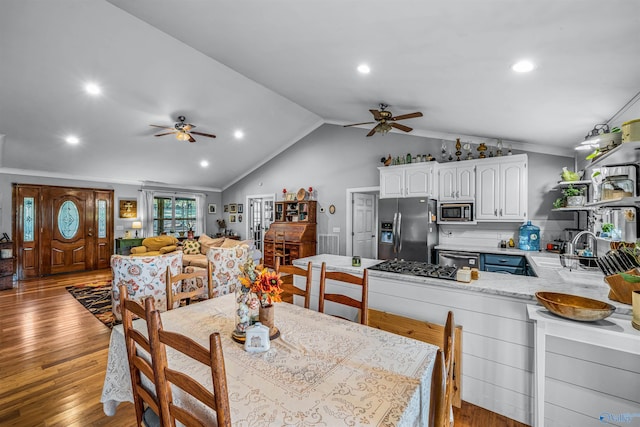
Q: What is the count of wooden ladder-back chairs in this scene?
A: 6